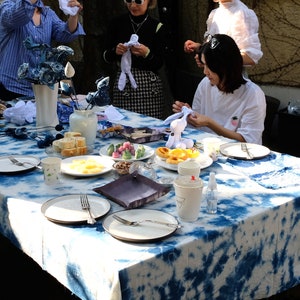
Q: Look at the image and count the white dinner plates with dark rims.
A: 4